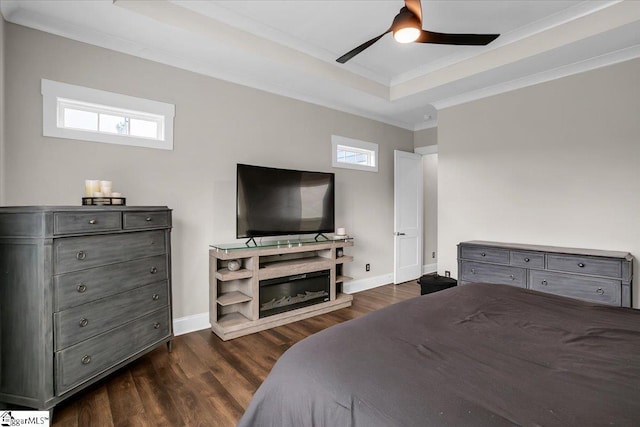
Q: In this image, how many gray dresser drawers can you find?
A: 11